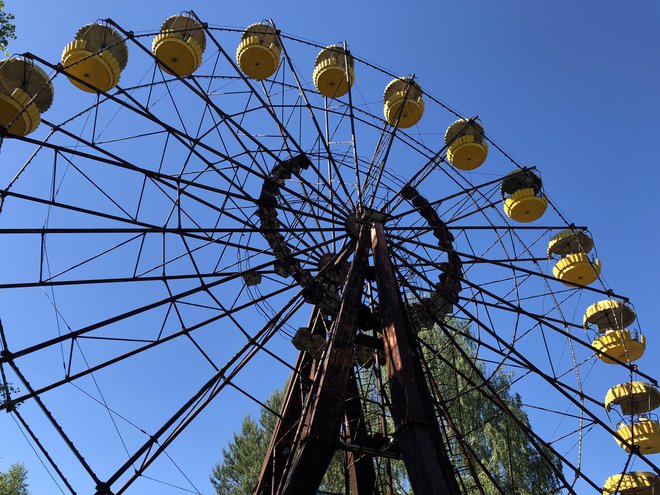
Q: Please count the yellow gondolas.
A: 12